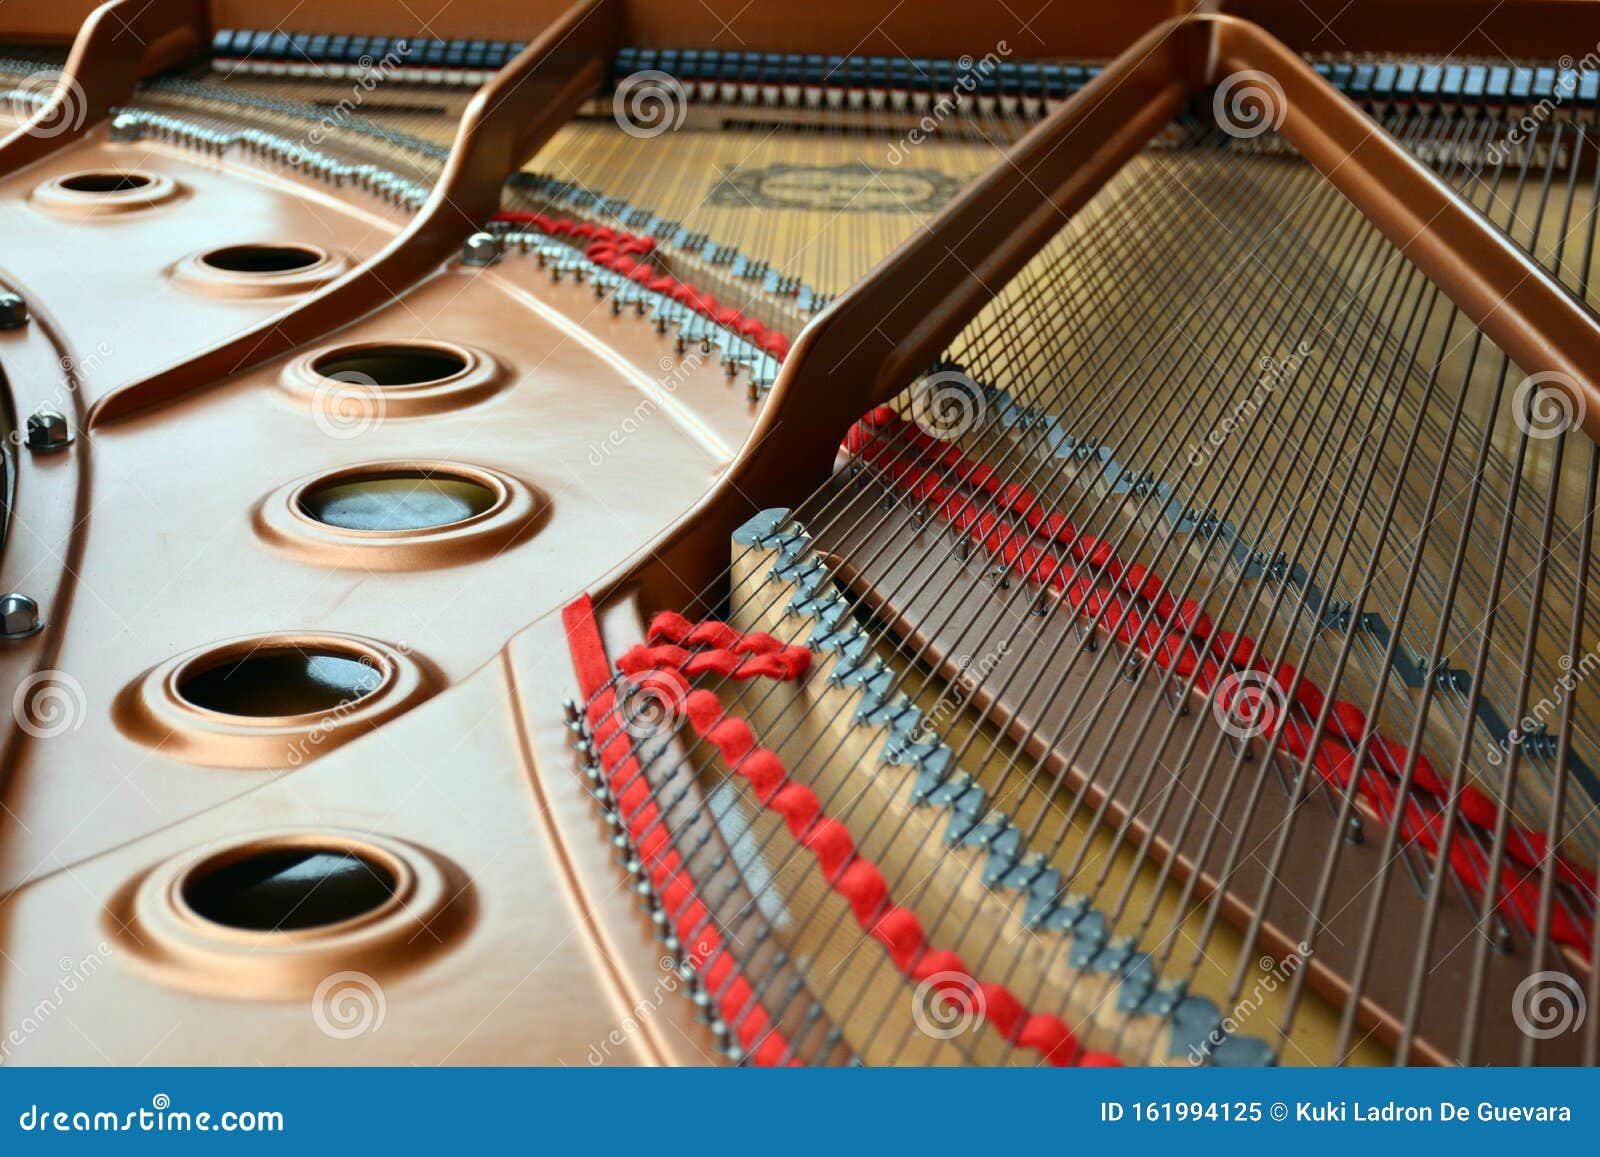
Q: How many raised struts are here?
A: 4